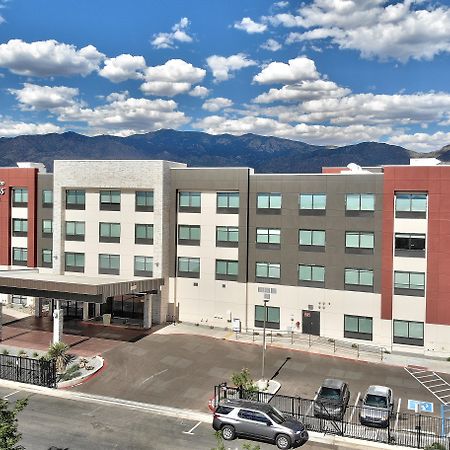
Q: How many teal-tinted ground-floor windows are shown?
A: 3